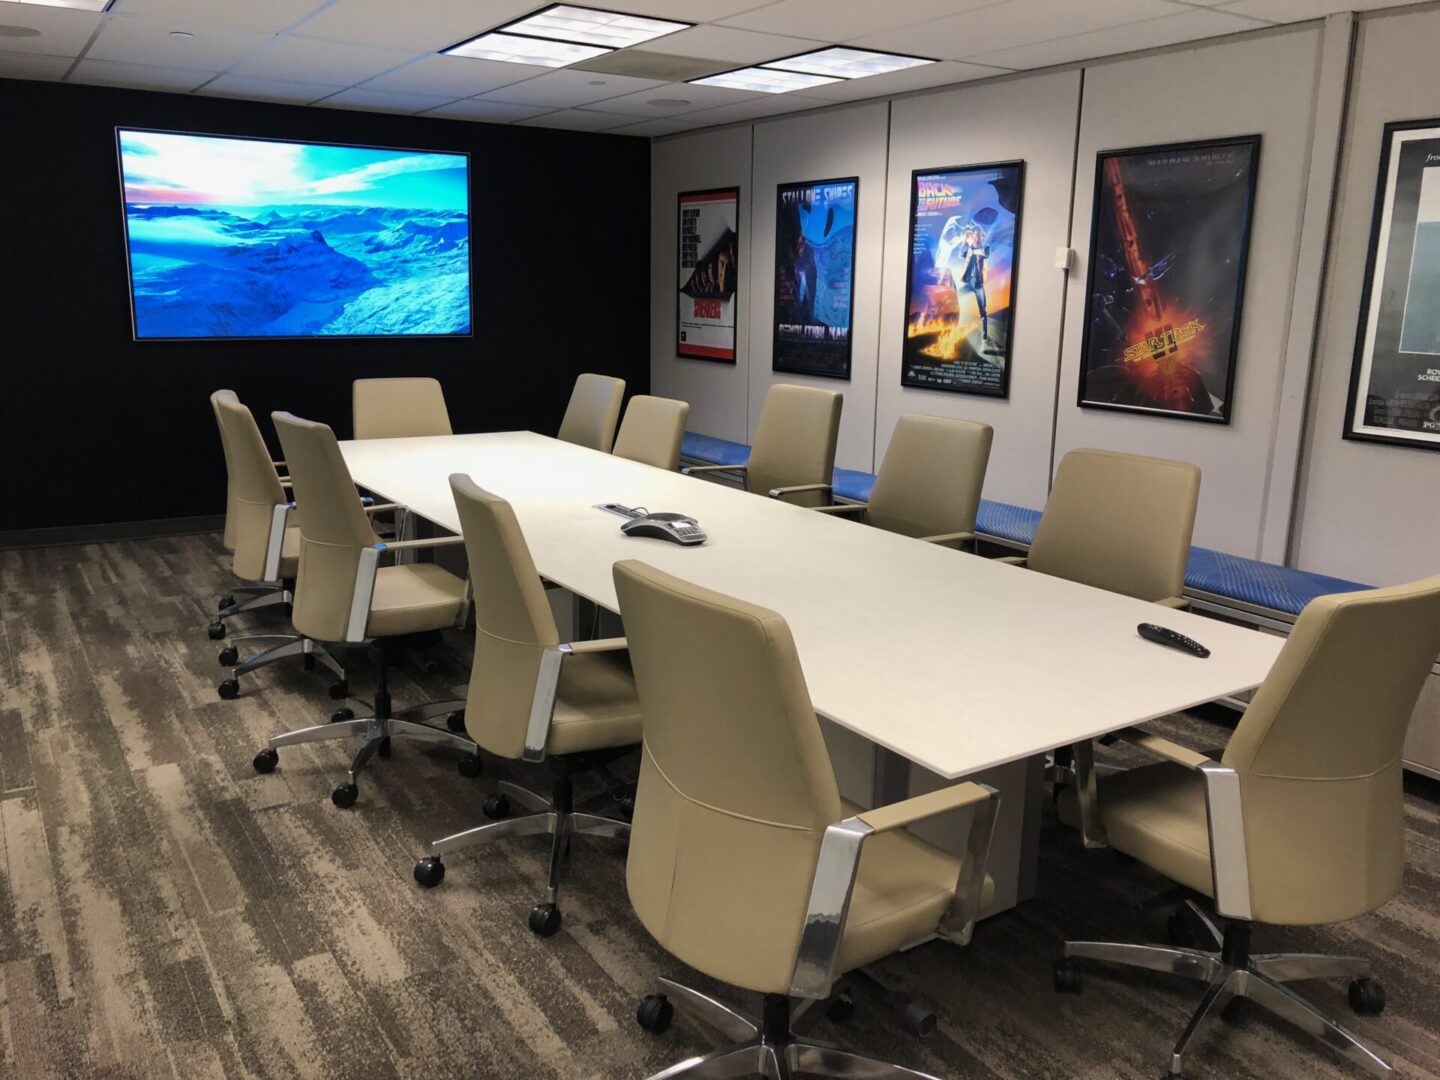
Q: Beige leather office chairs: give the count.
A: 12